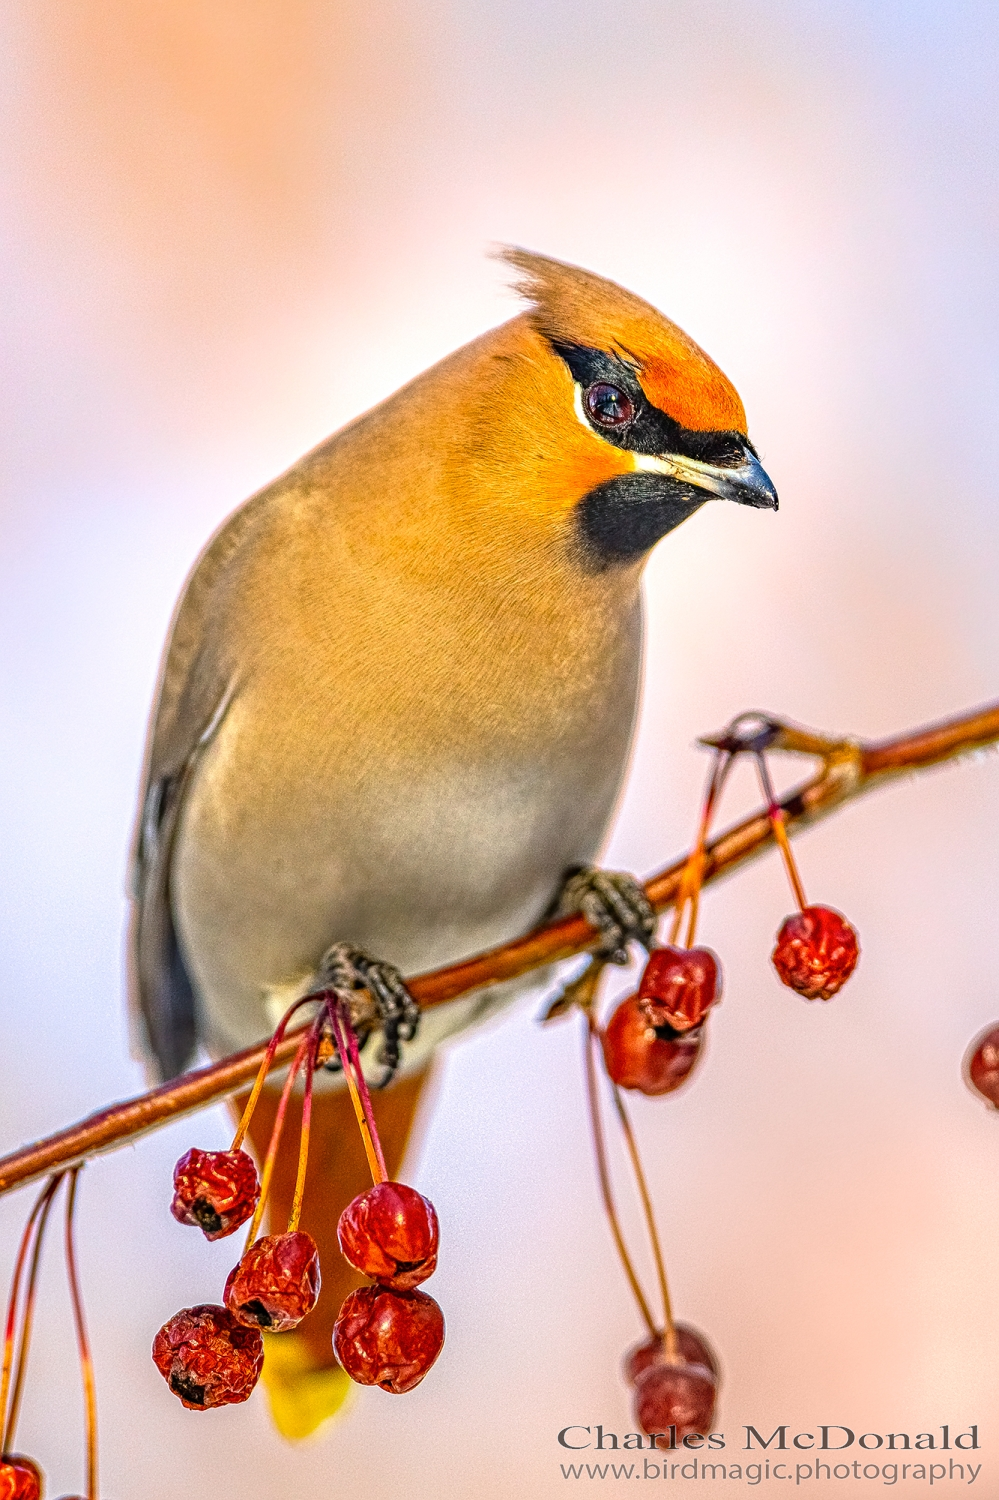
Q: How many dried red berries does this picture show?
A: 12